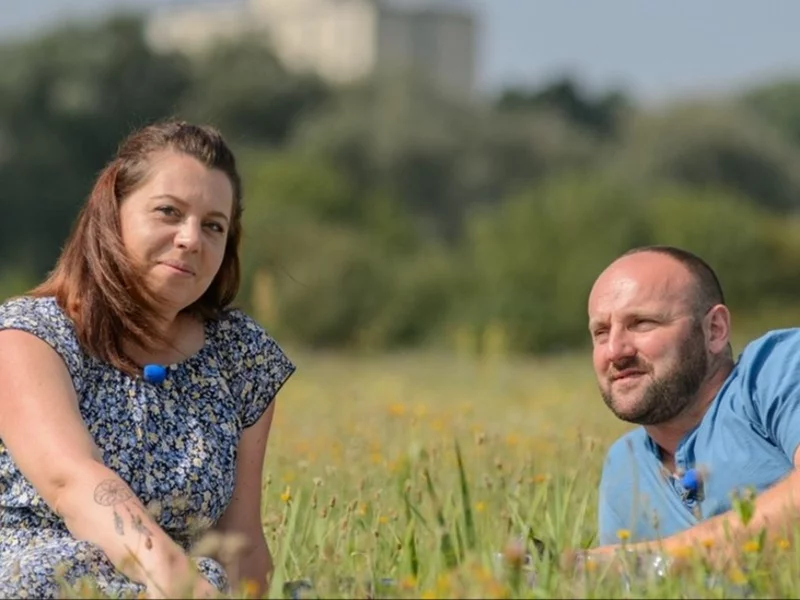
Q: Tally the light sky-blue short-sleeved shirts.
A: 1